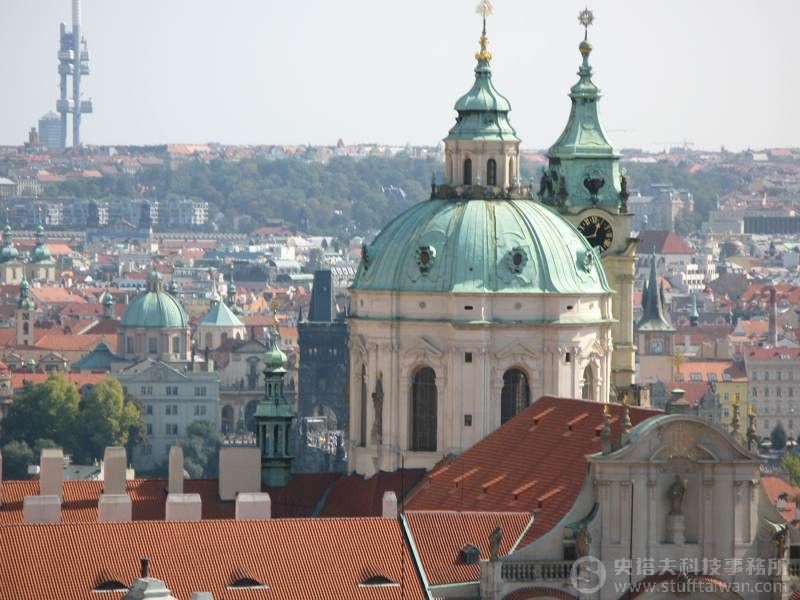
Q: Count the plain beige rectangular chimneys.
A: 9